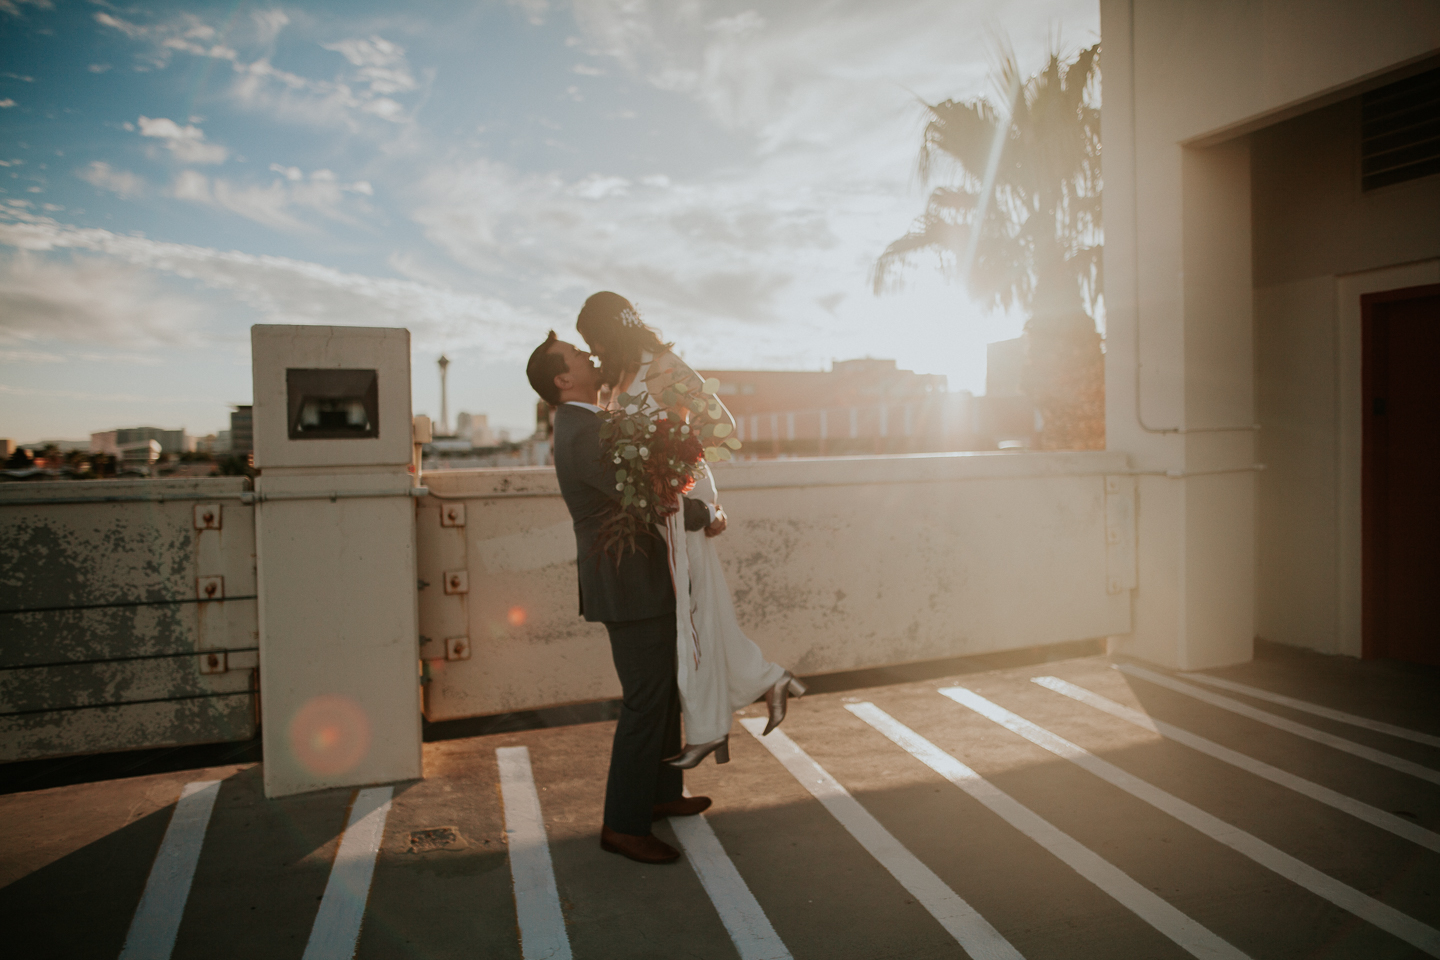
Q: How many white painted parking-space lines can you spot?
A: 10